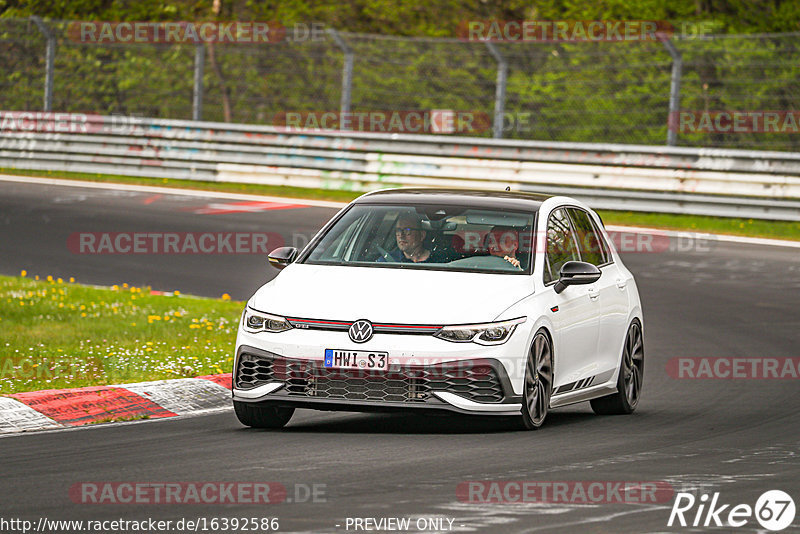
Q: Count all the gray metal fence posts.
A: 5